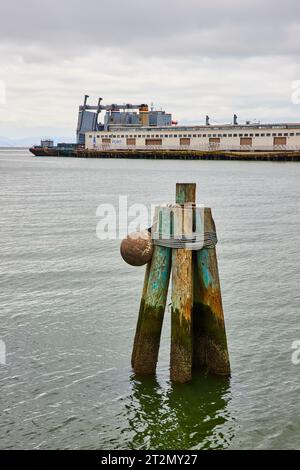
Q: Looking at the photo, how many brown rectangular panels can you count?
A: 7